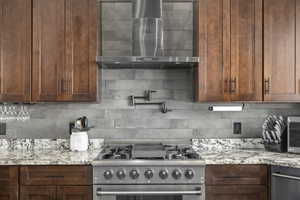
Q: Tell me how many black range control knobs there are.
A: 7